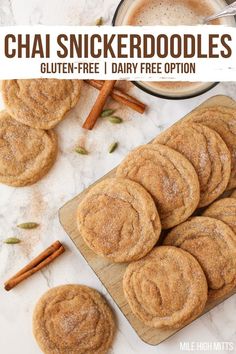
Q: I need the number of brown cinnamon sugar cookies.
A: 10